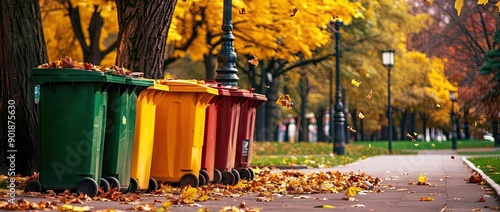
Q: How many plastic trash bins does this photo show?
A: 7